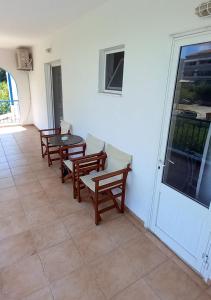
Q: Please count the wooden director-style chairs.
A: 3